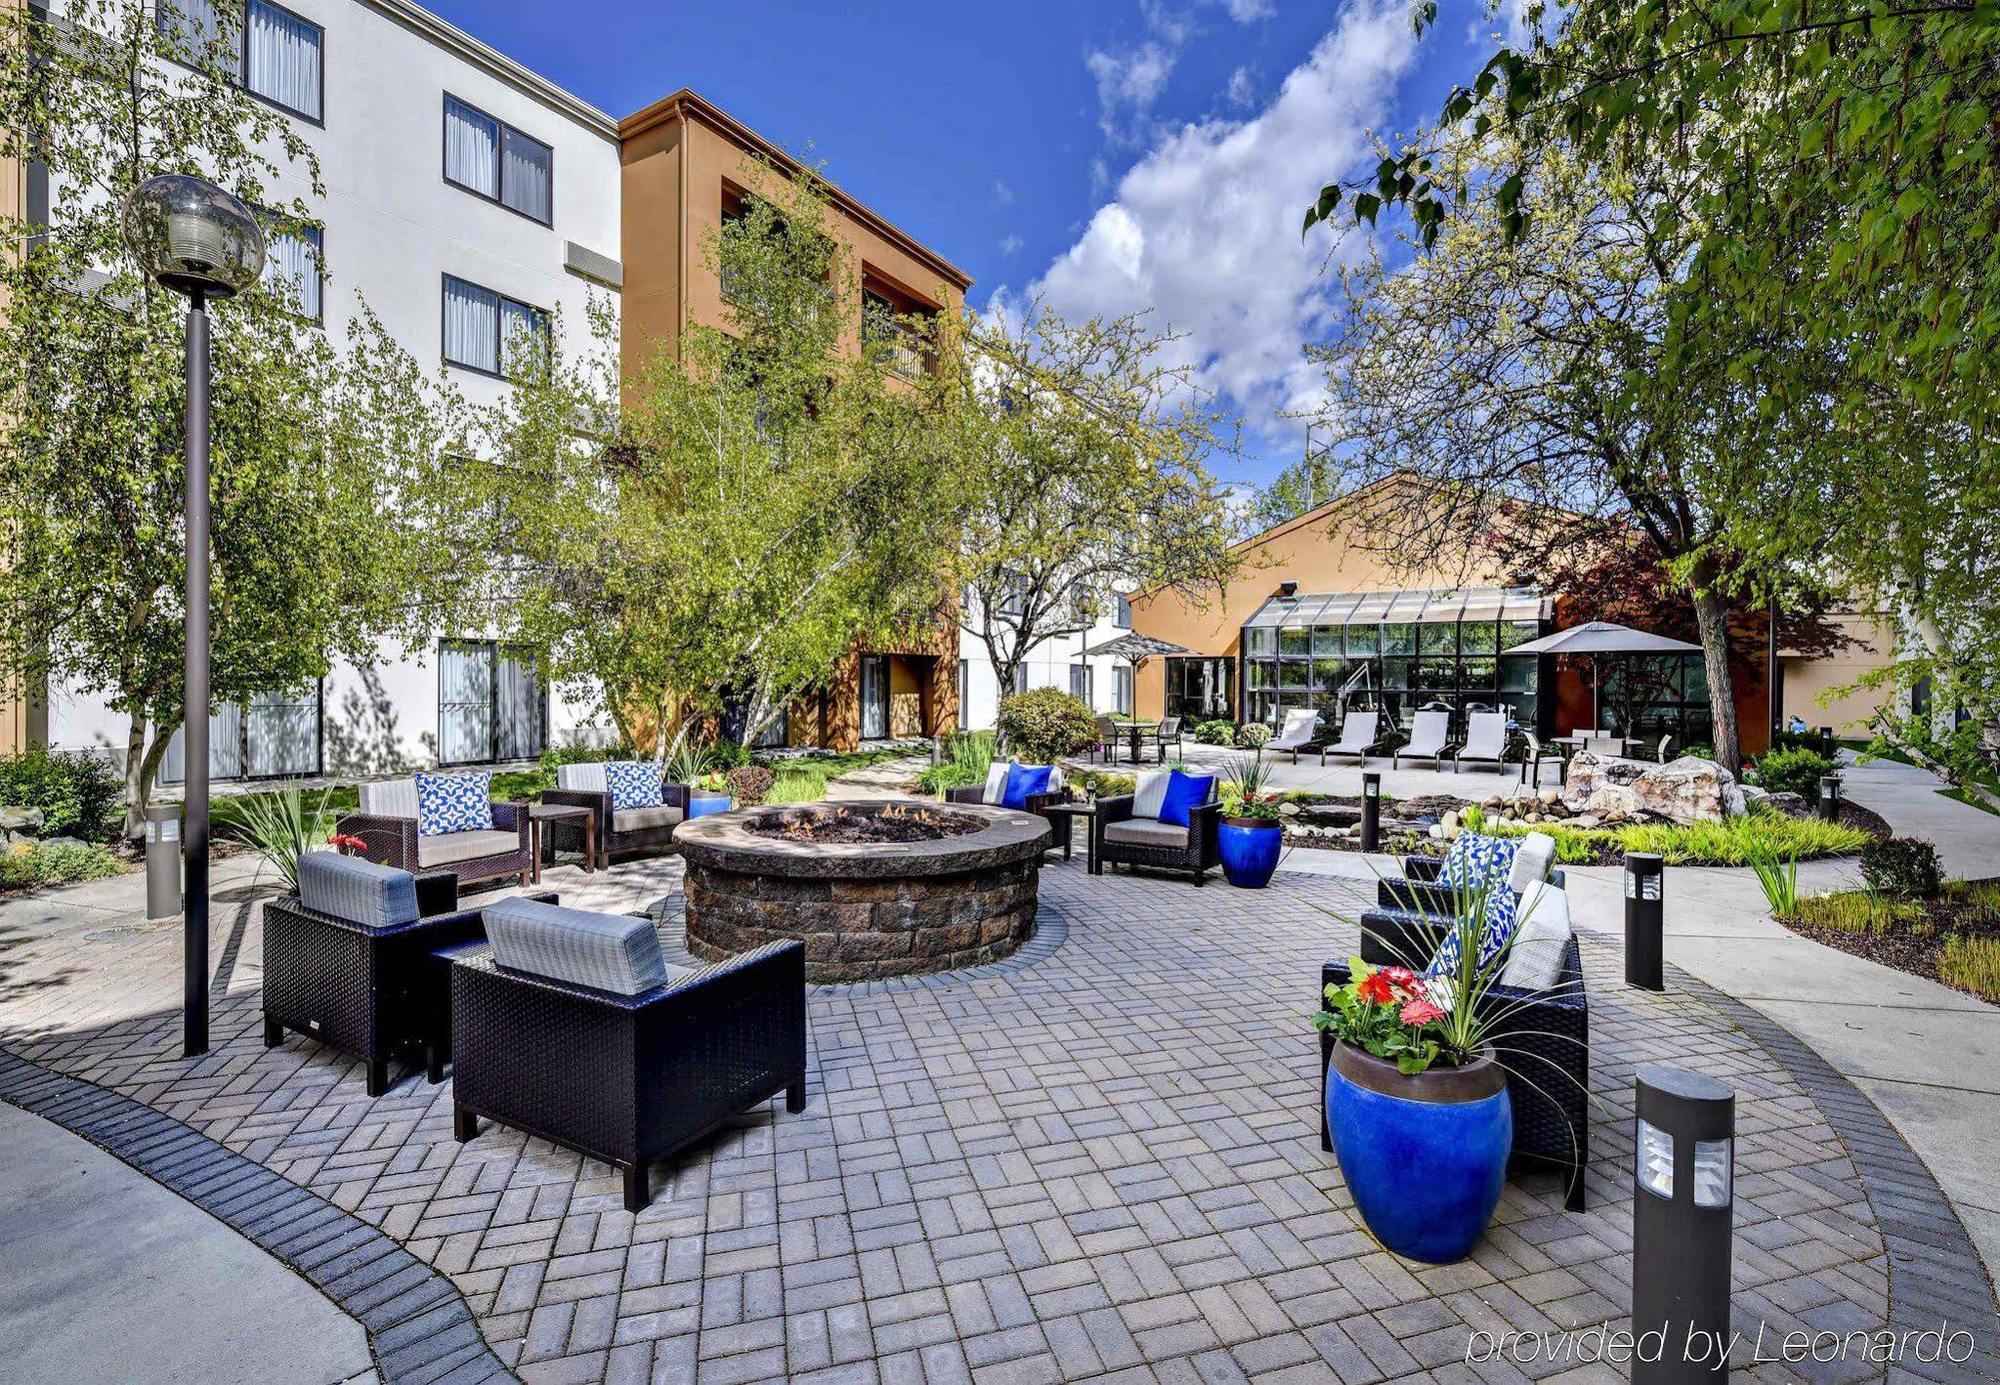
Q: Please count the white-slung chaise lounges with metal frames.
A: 4